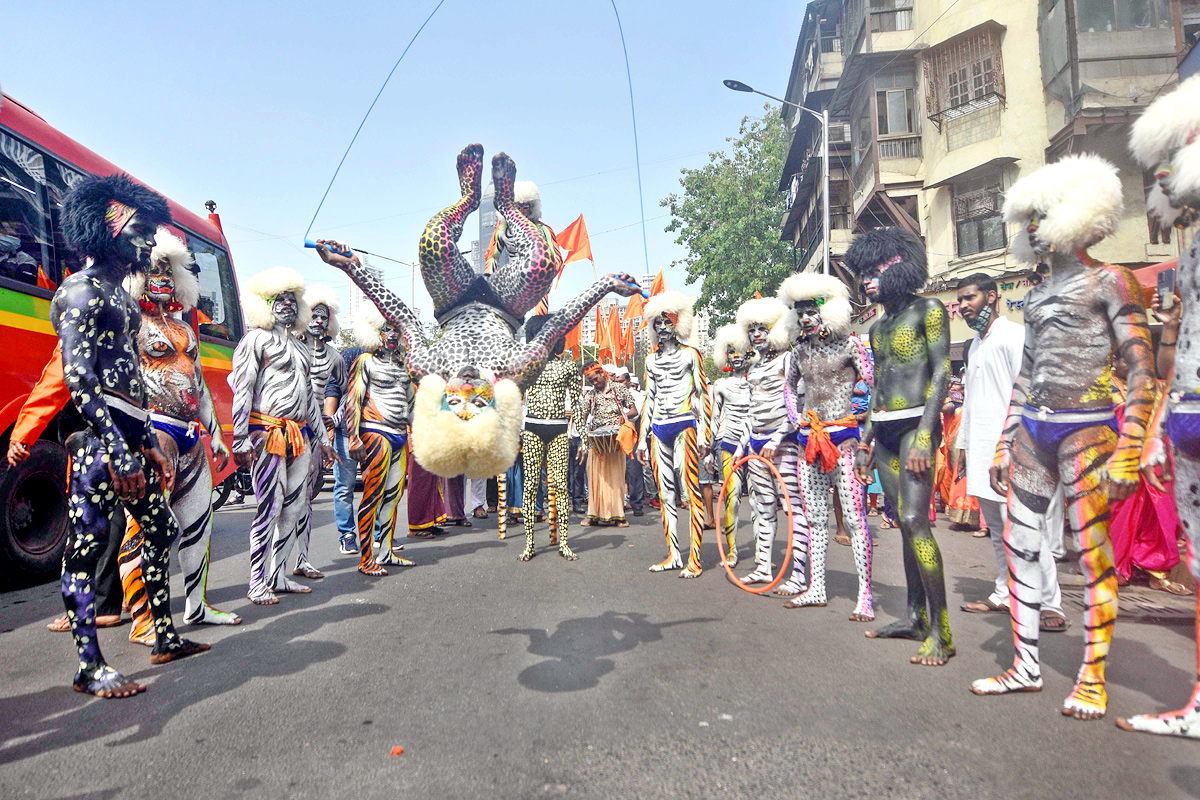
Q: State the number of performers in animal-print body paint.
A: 15